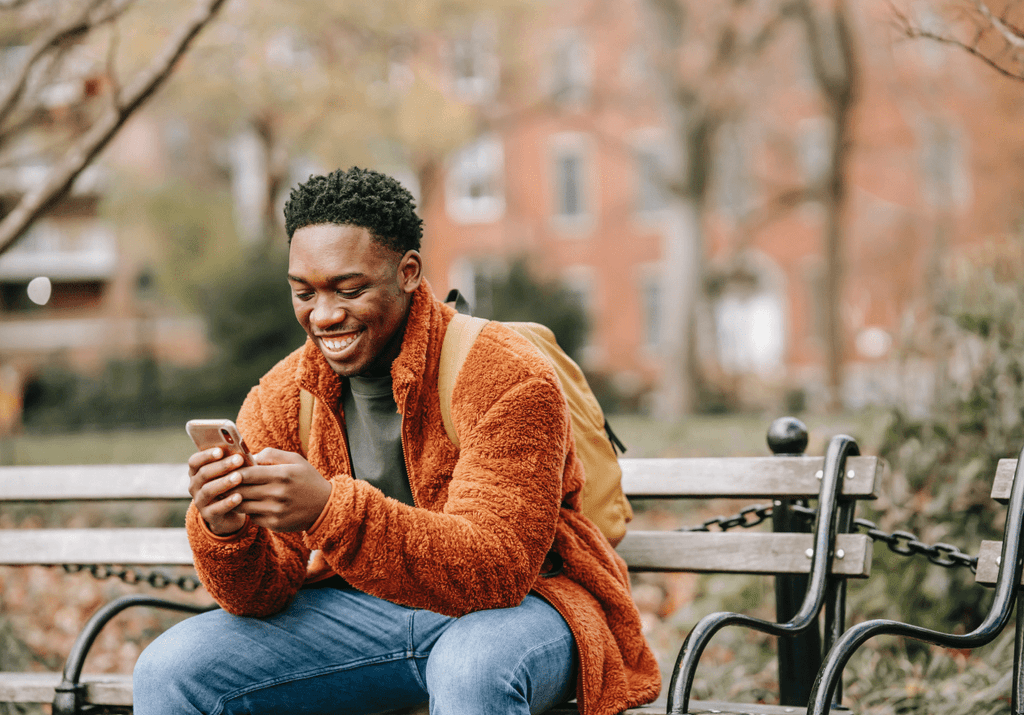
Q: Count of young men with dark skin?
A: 1